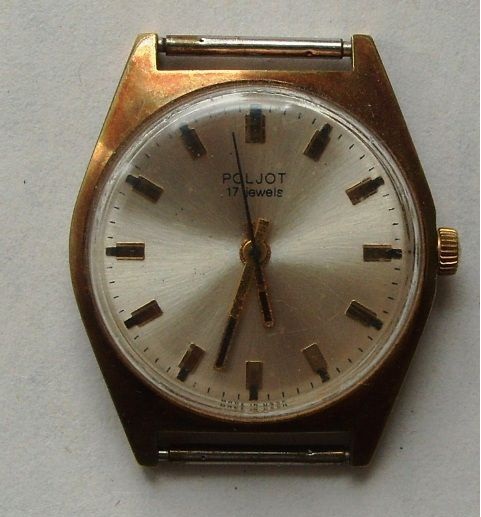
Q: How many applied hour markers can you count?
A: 12